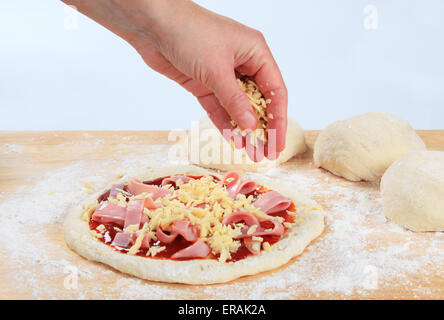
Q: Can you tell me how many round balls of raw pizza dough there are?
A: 3